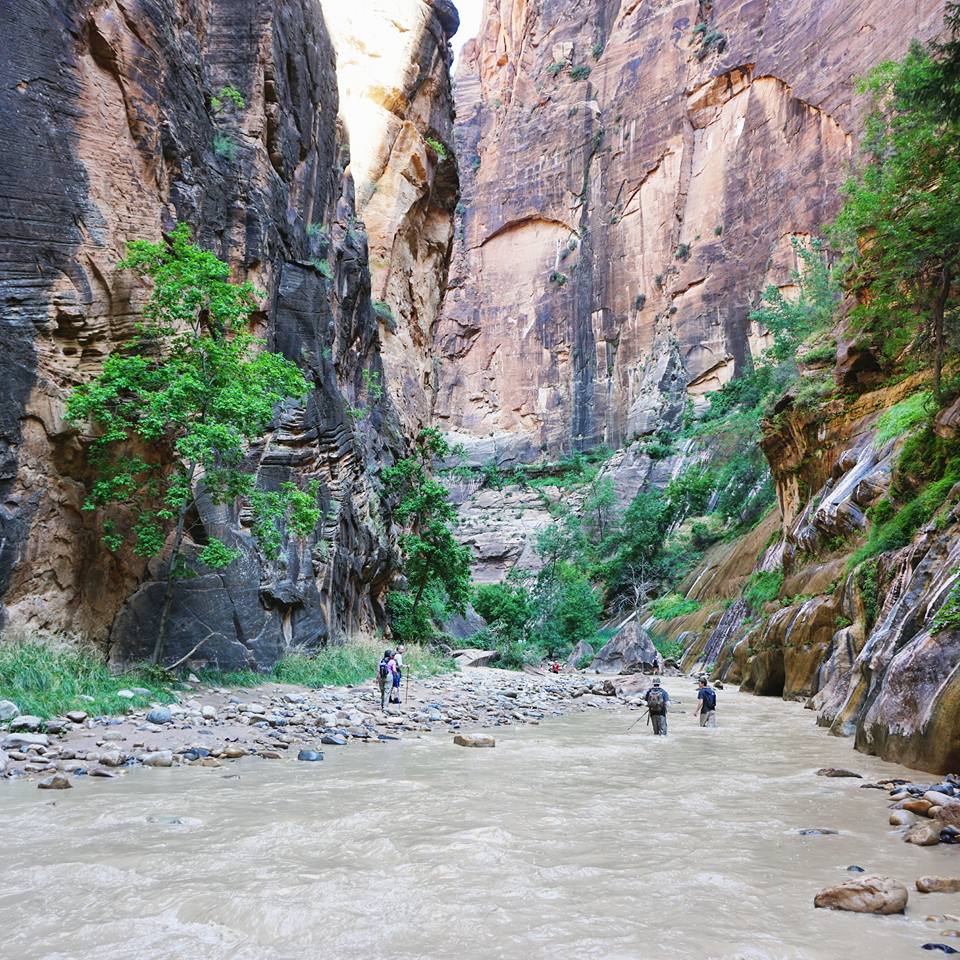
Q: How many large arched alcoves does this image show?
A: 2